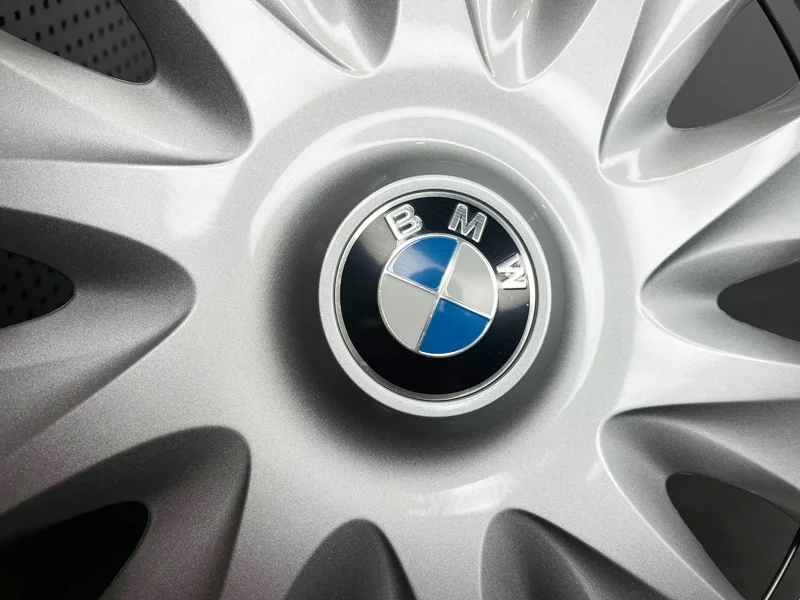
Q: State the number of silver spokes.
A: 10